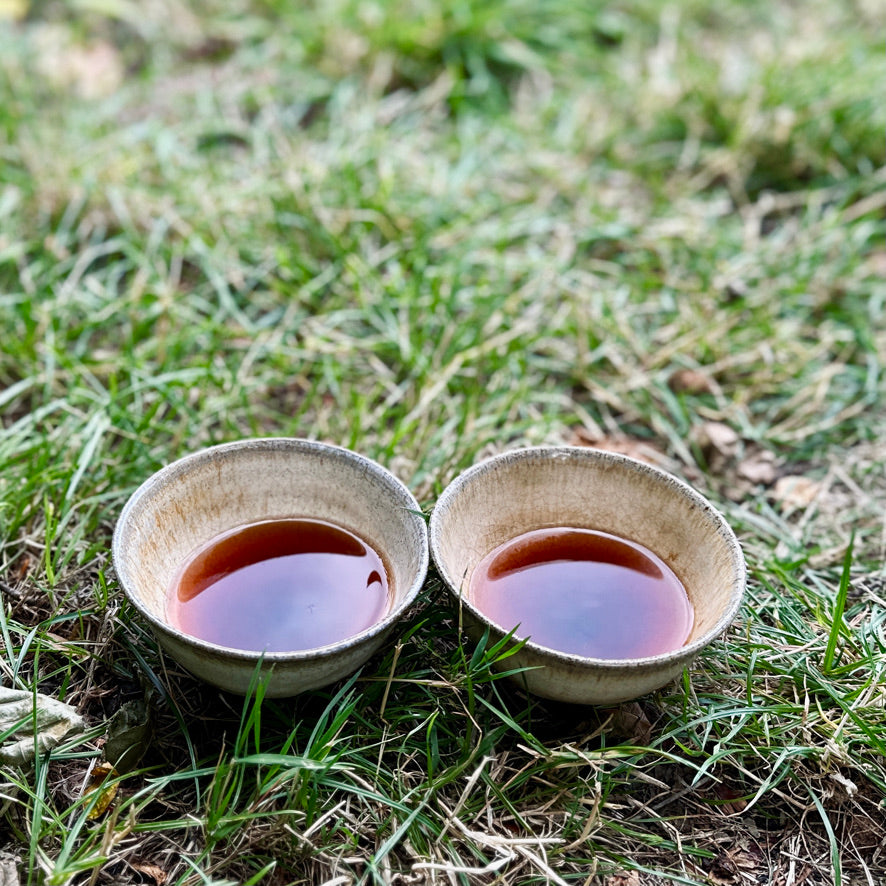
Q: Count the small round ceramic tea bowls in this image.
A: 2